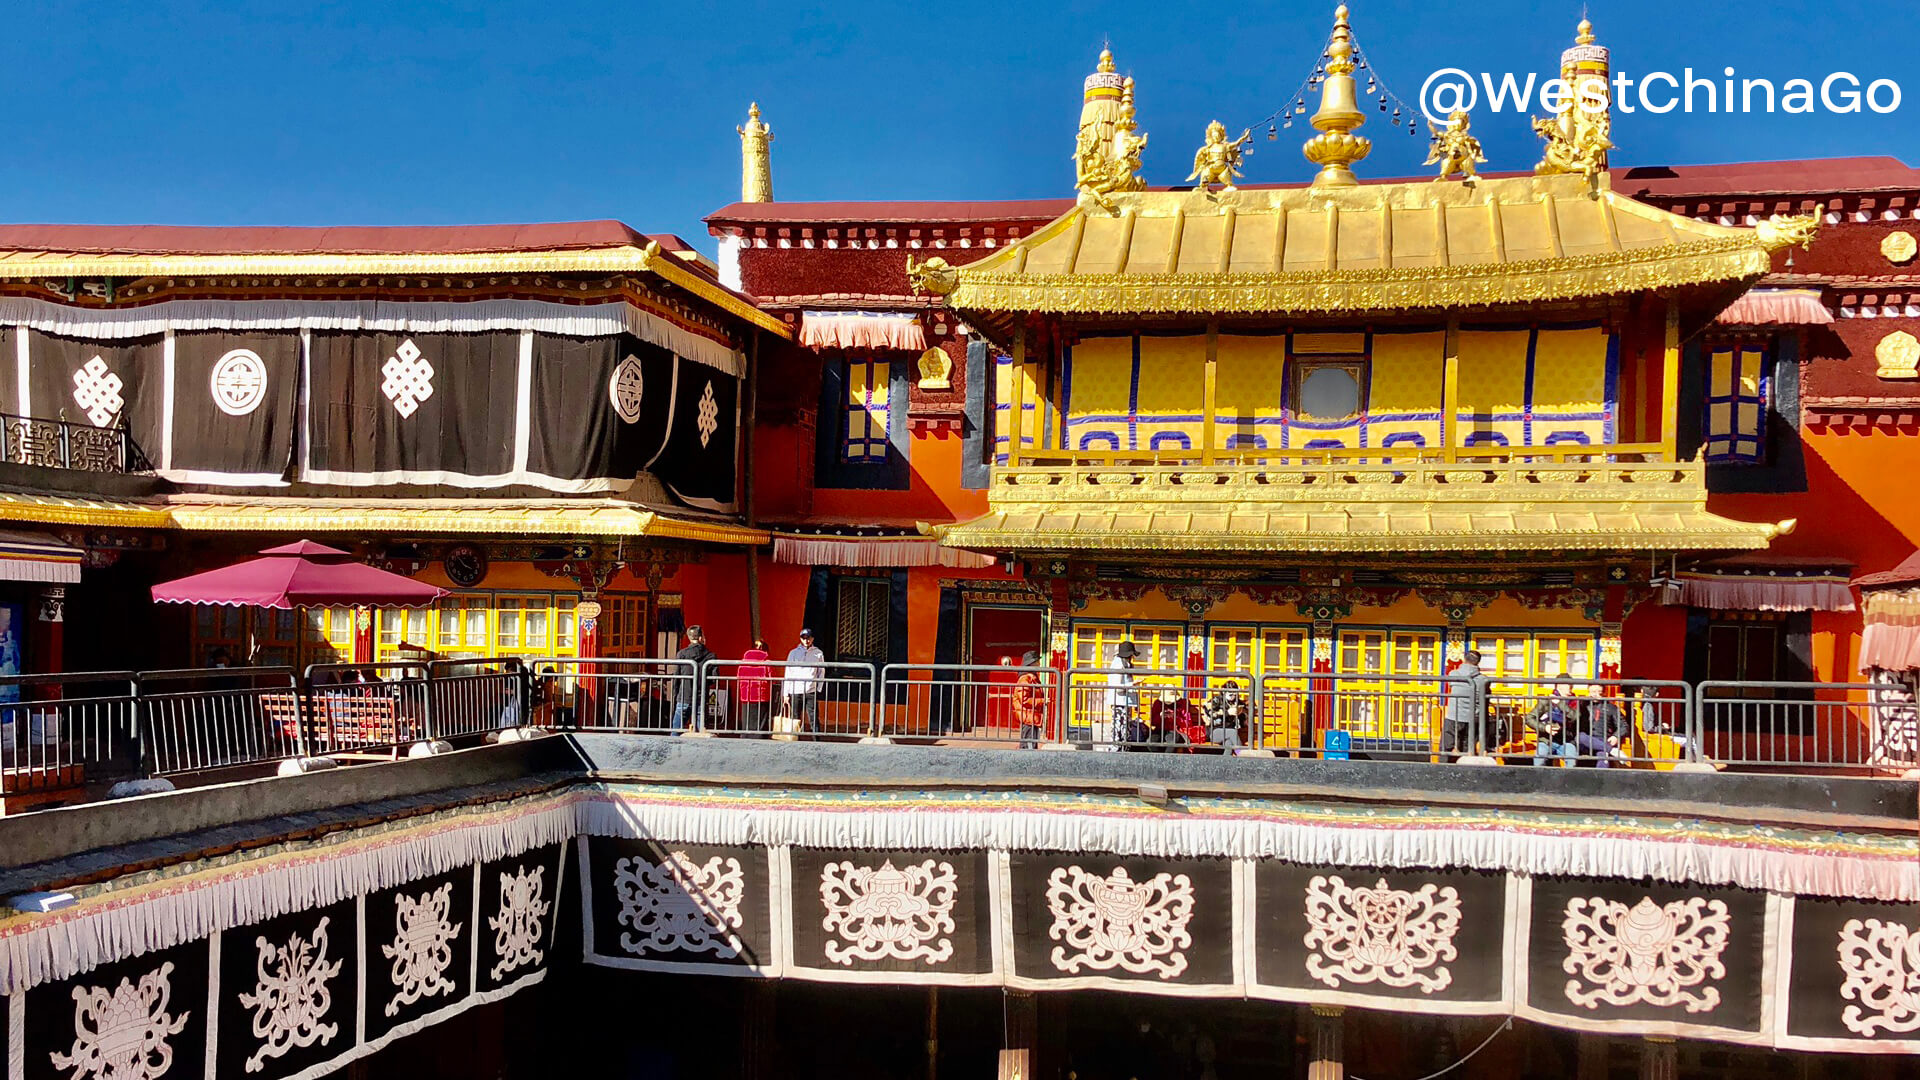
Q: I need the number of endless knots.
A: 3